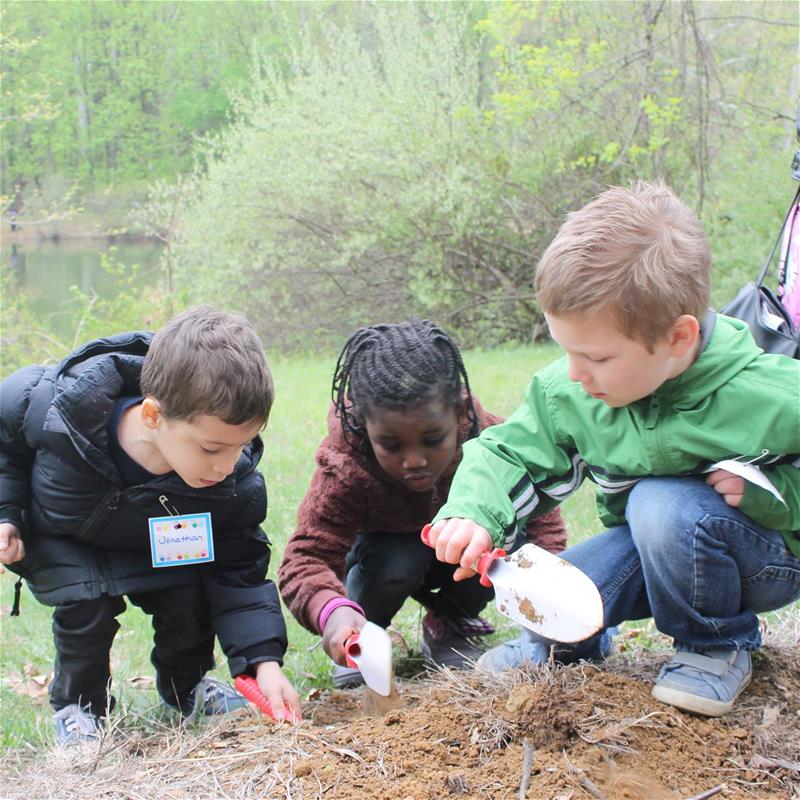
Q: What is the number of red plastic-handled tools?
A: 3